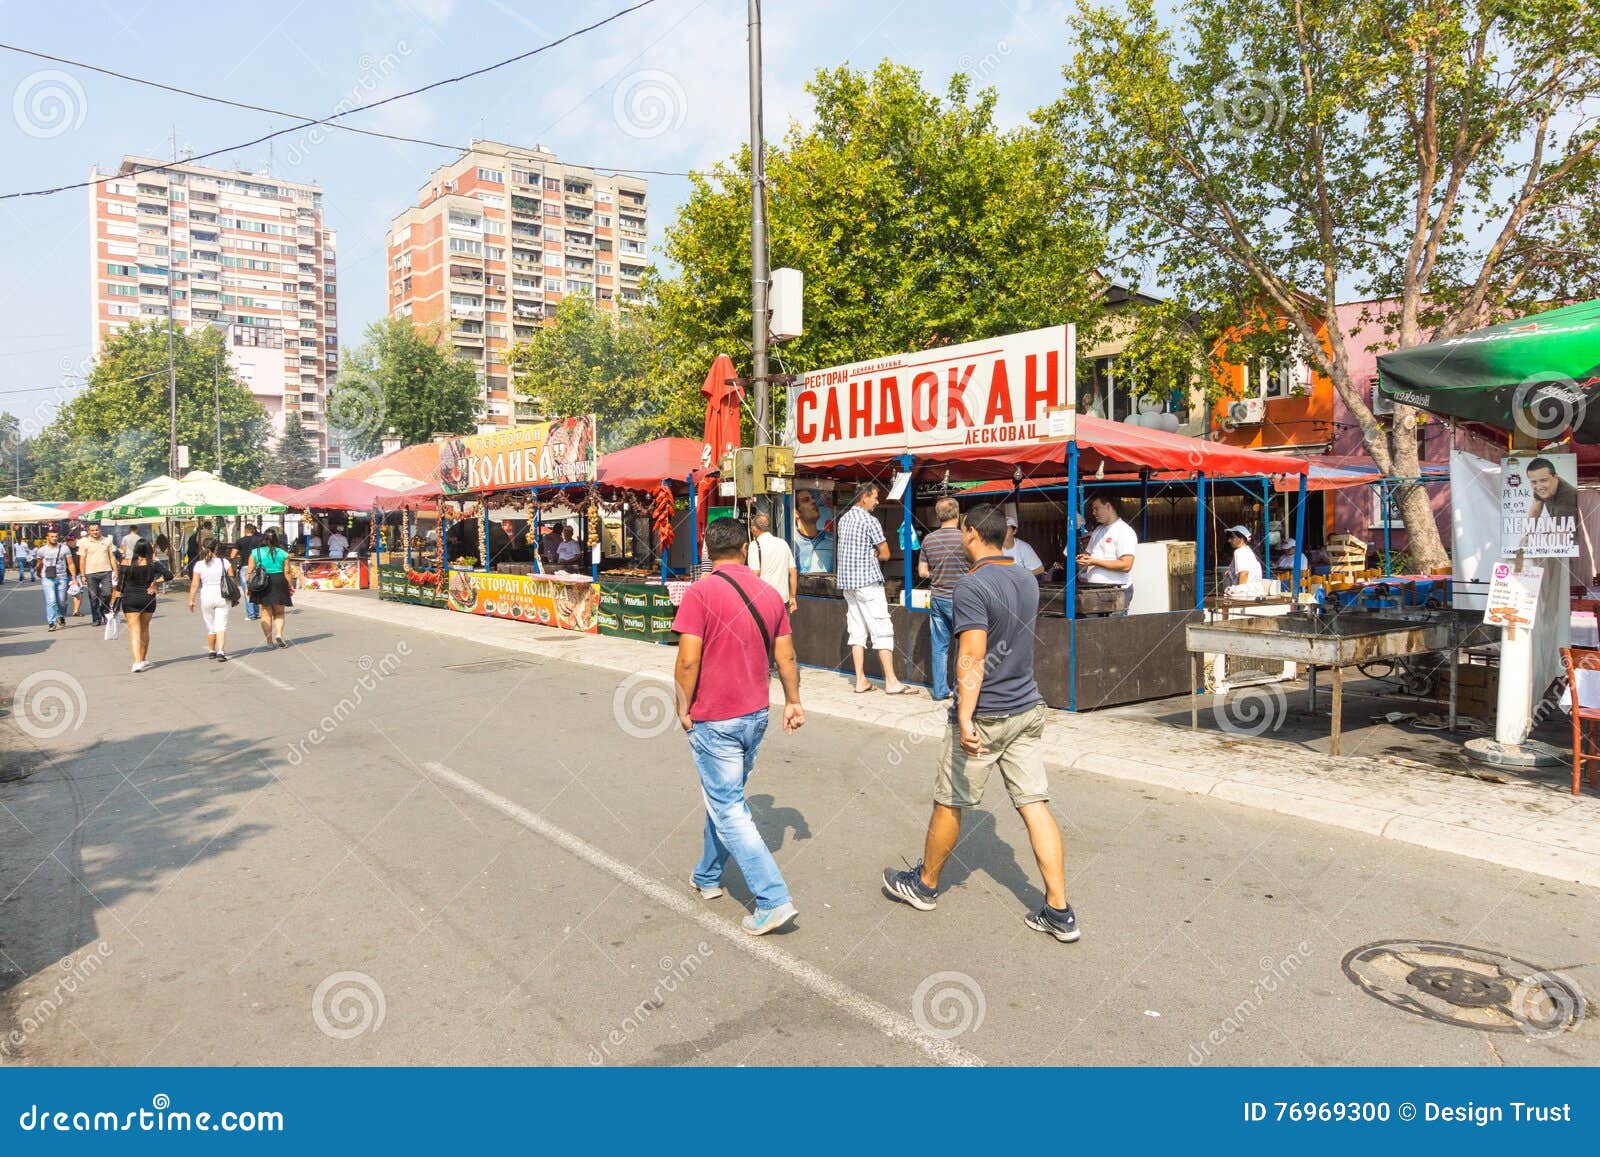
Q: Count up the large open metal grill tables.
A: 1